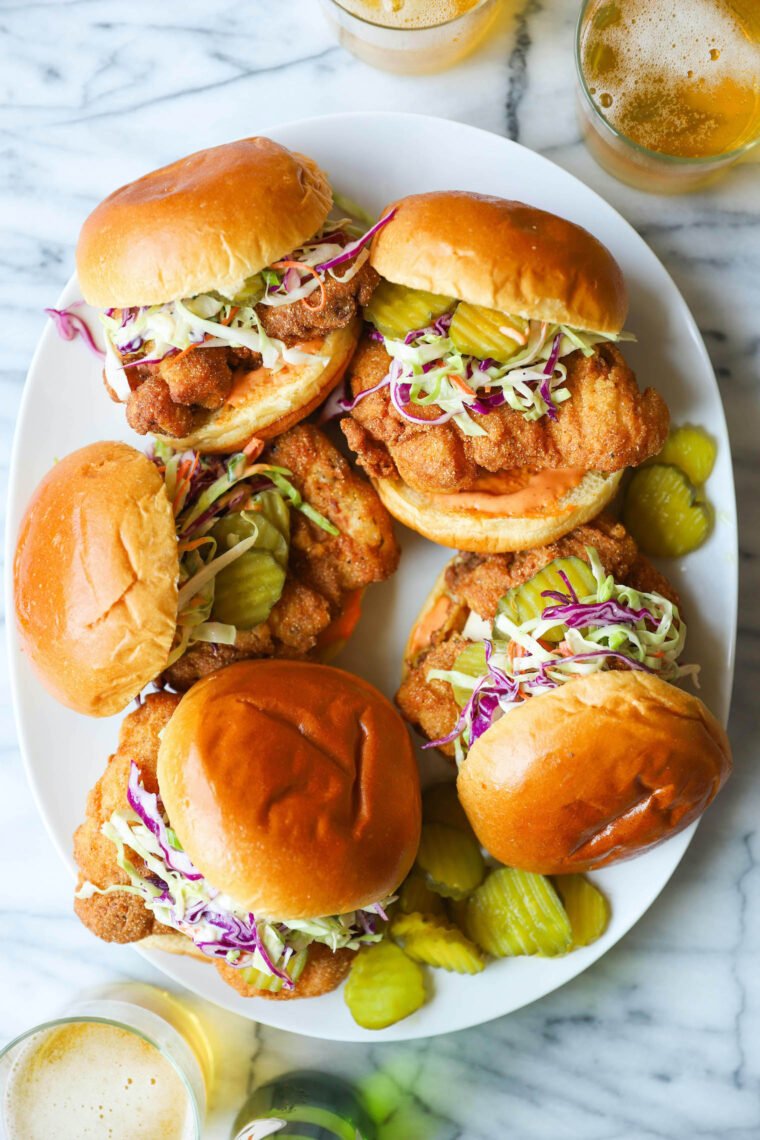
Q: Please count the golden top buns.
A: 5